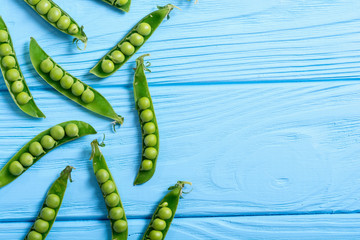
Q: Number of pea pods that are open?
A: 10